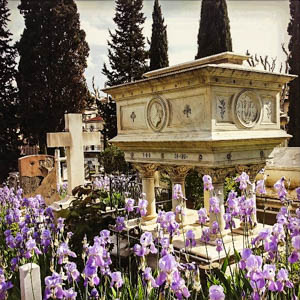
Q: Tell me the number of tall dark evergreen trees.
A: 6